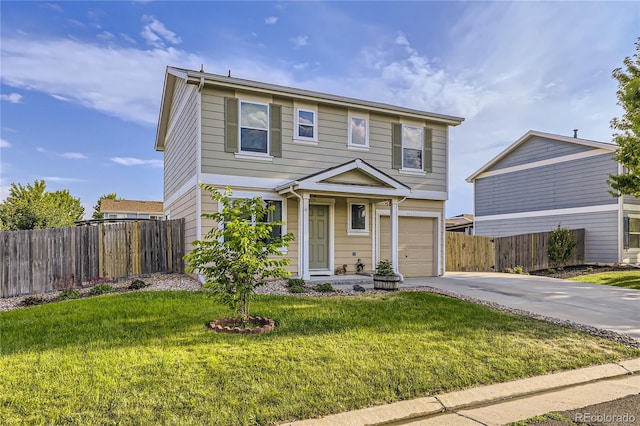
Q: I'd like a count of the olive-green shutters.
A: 4